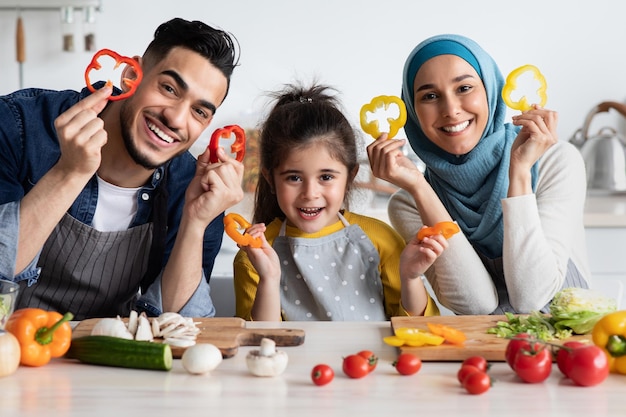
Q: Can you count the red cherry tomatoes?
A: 7